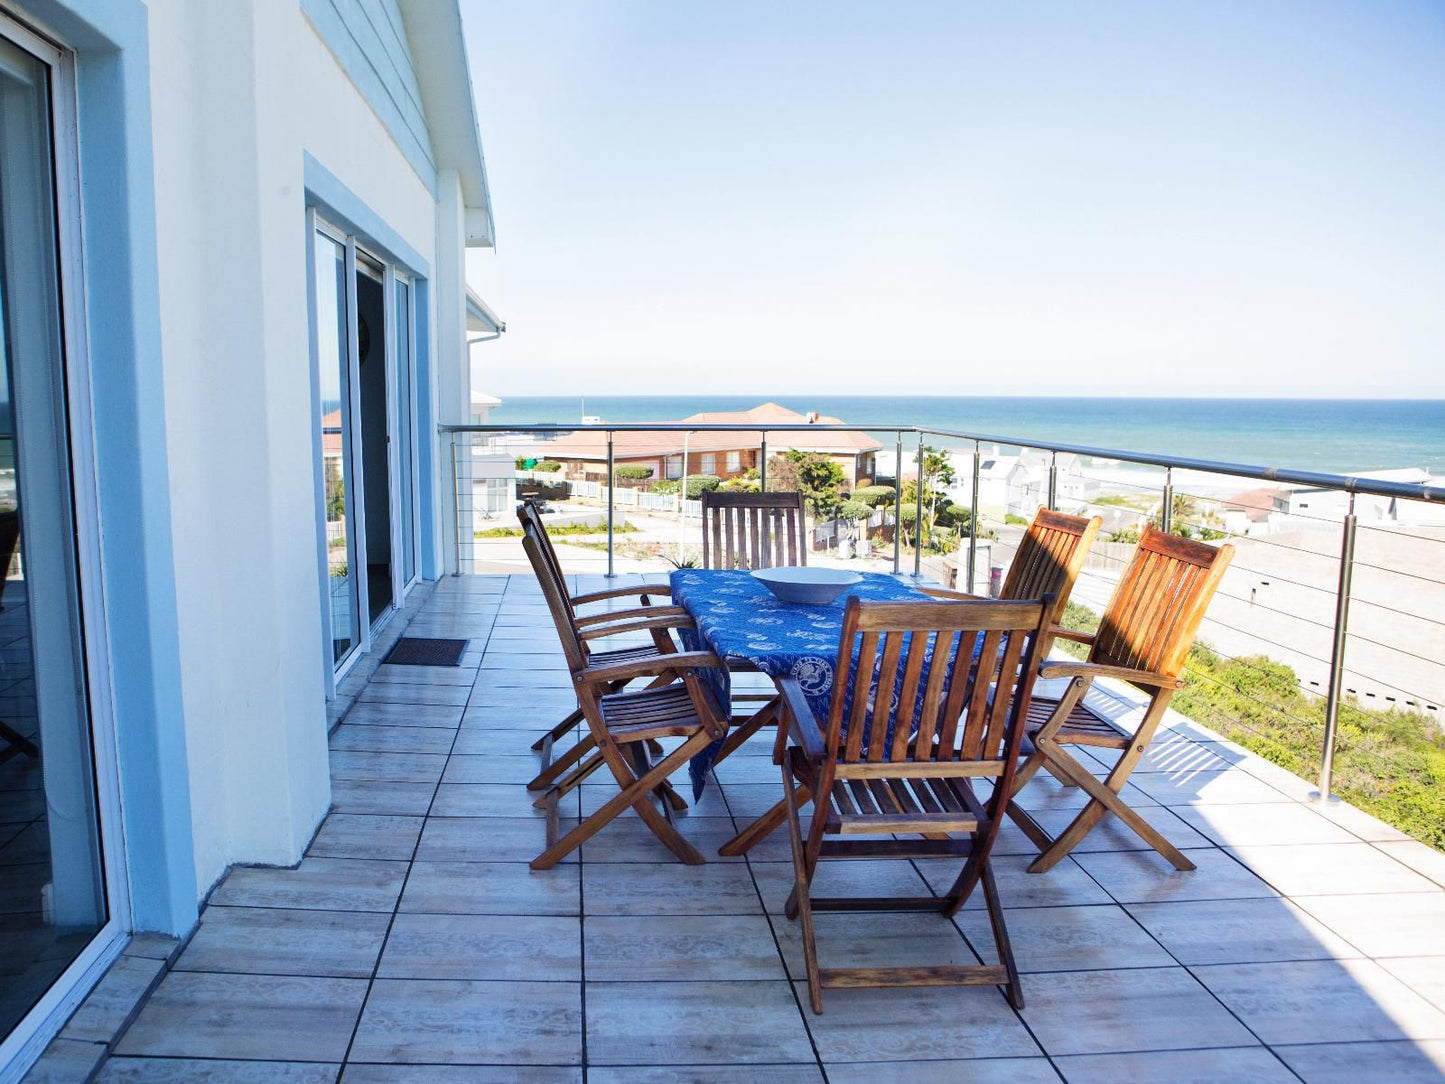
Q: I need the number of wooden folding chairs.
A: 6